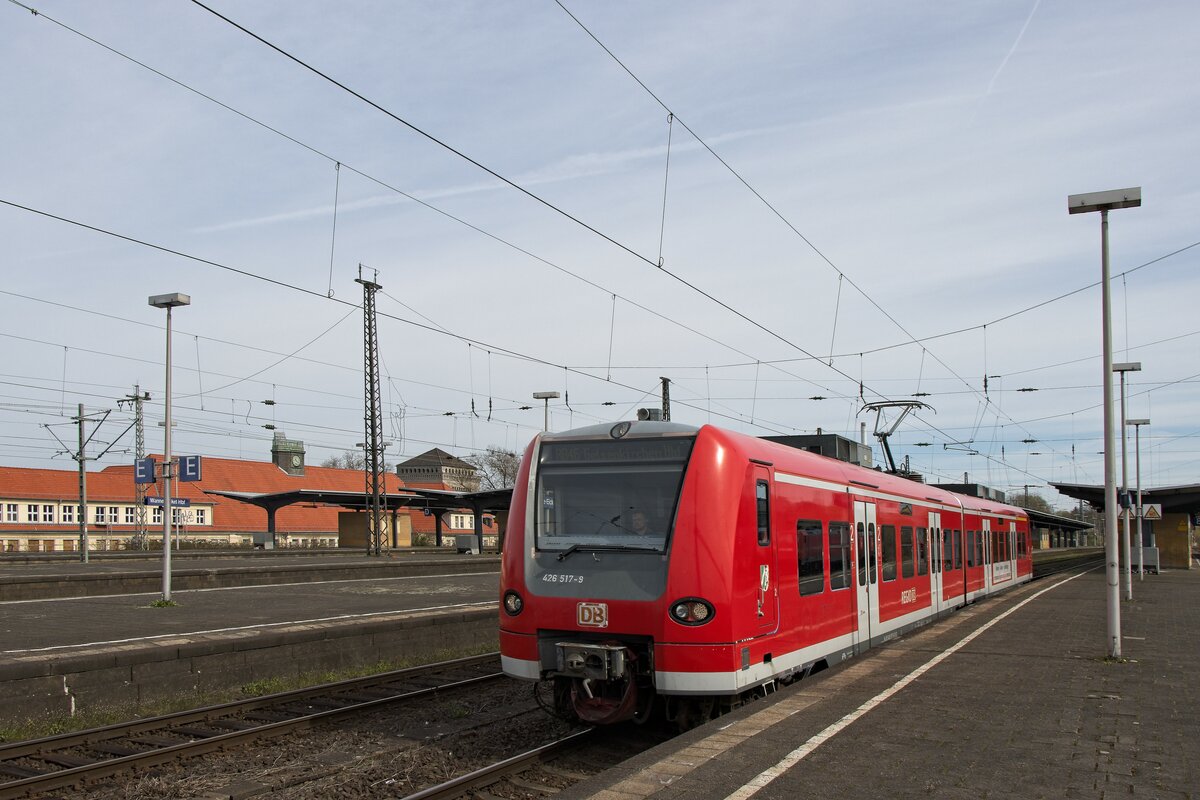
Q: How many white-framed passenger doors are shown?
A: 4